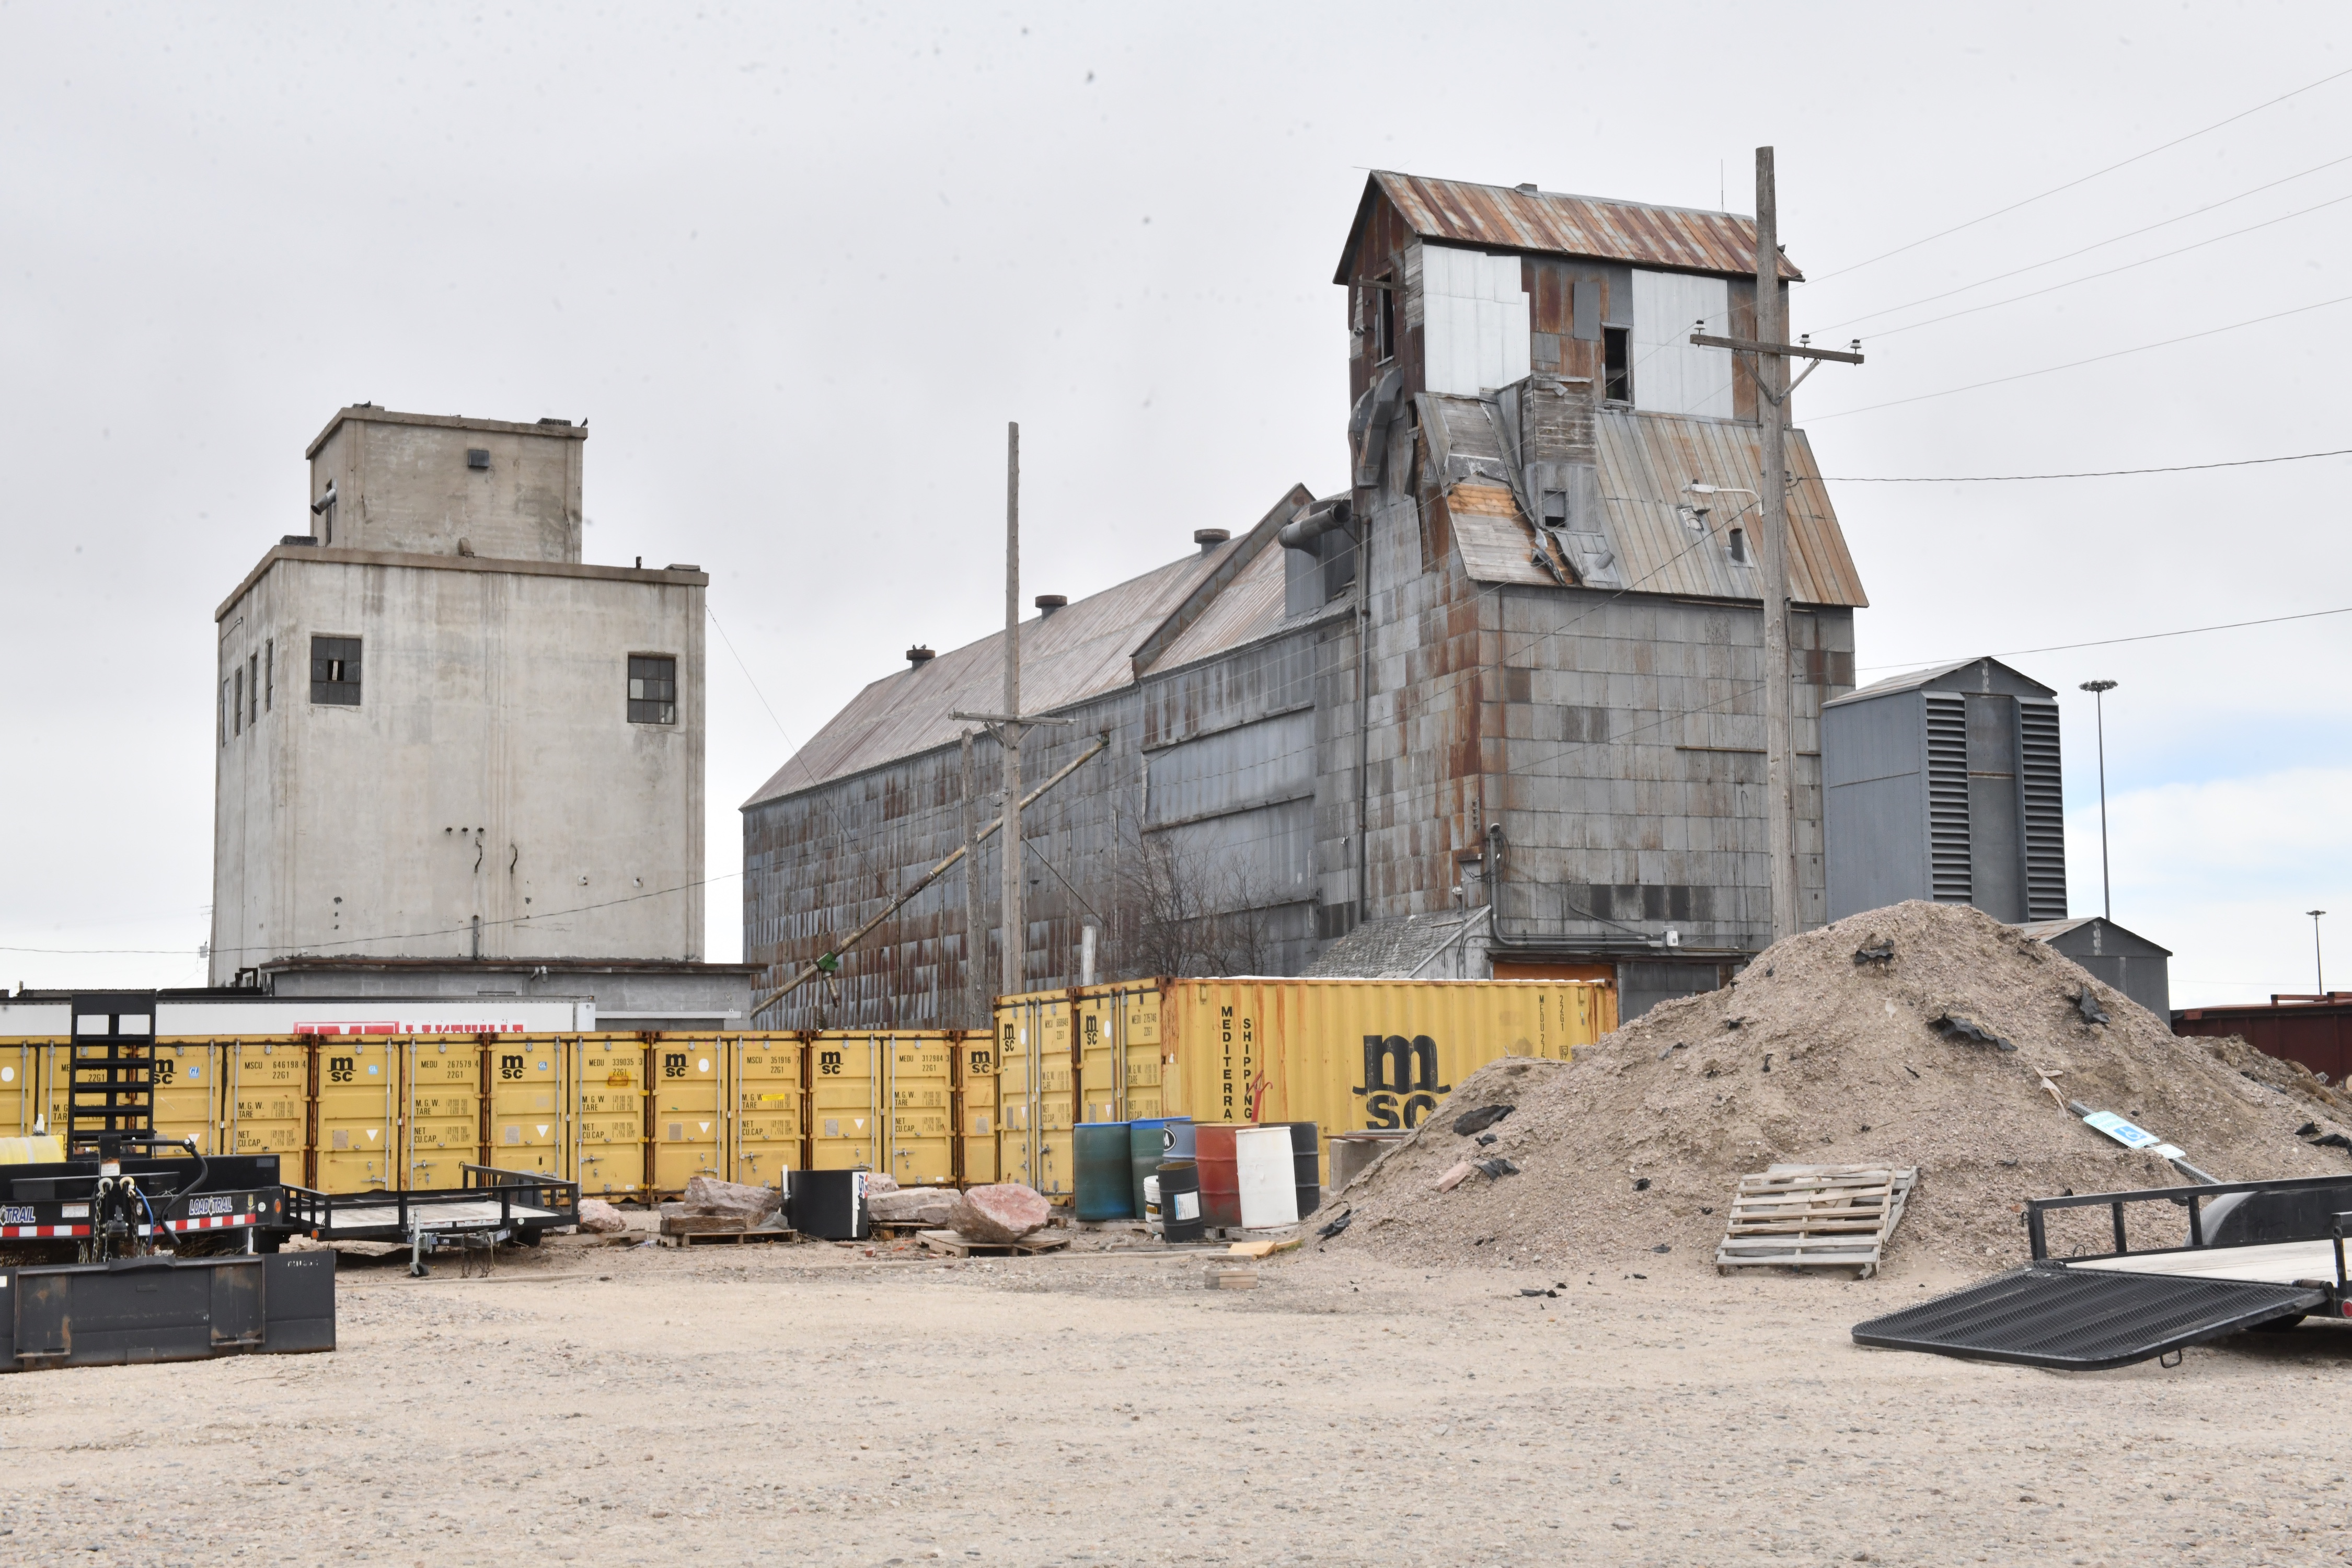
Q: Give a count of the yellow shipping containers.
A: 9